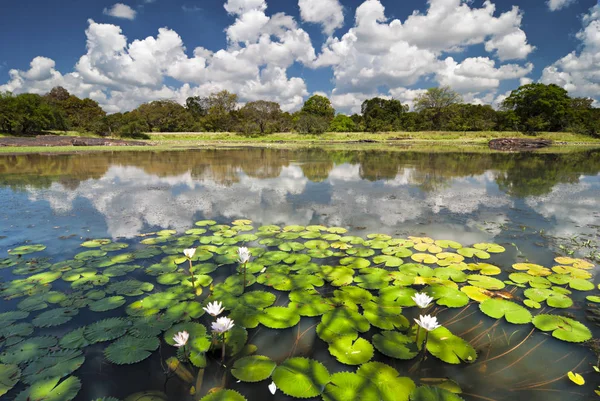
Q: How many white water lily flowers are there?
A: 7